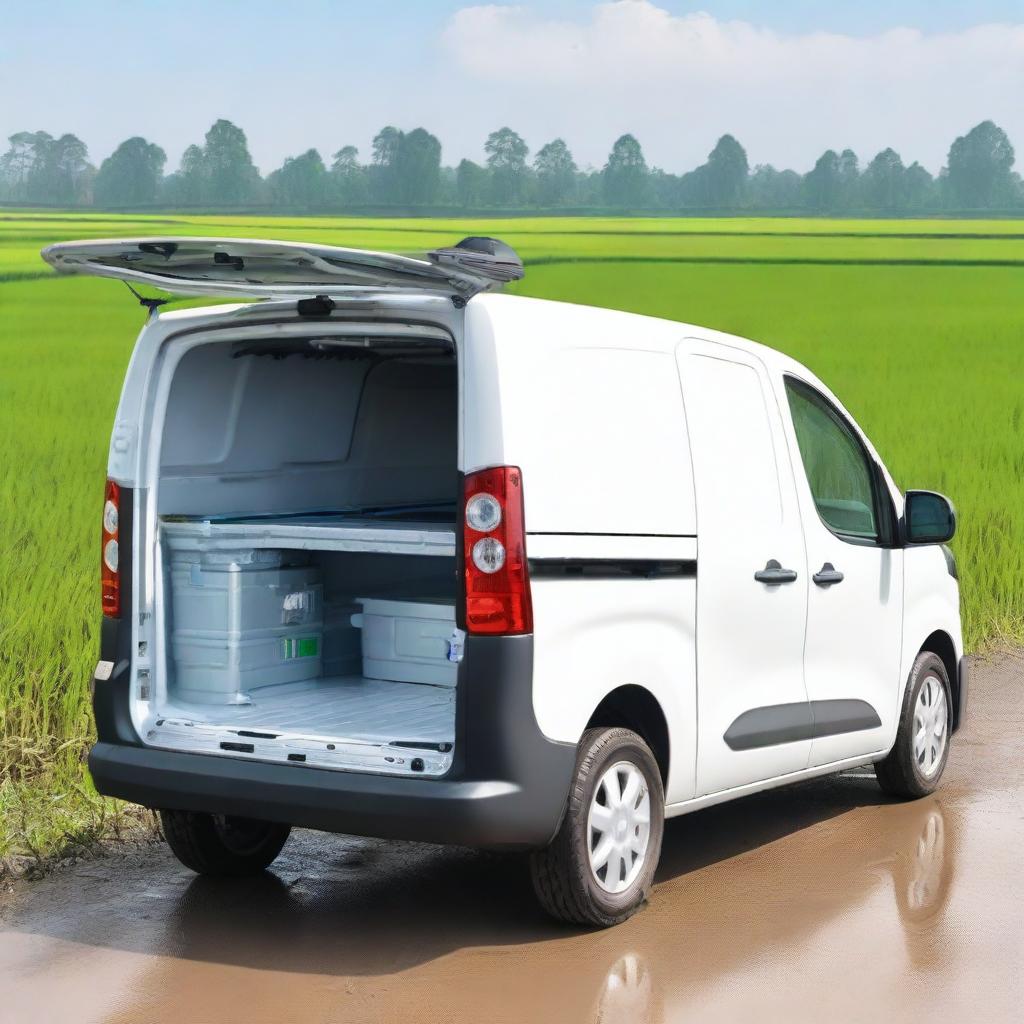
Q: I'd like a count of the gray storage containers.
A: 2